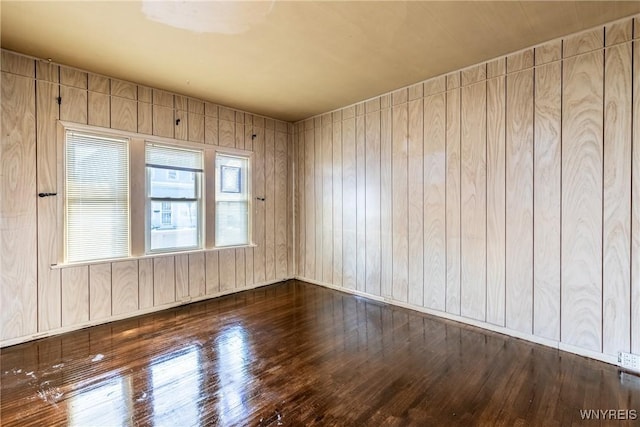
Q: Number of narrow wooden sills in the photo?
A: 1